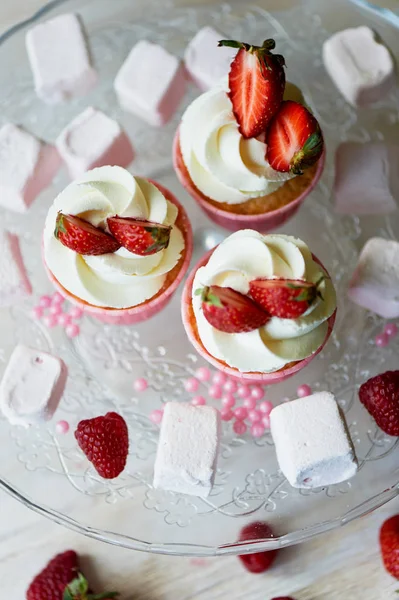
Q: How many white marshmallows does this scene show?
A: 12